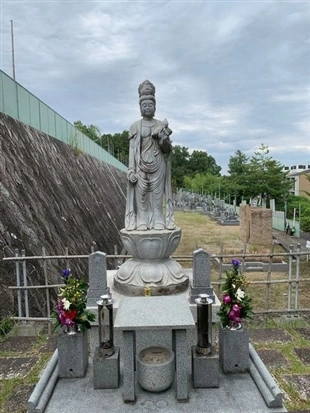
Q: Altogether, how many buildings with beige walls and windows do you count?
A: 1